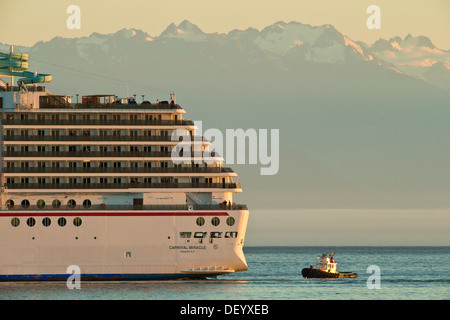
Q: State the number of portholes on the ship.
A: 14